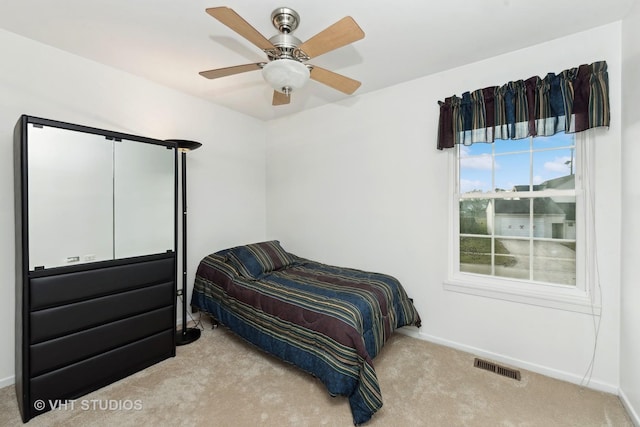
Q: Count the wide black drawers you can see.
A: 4